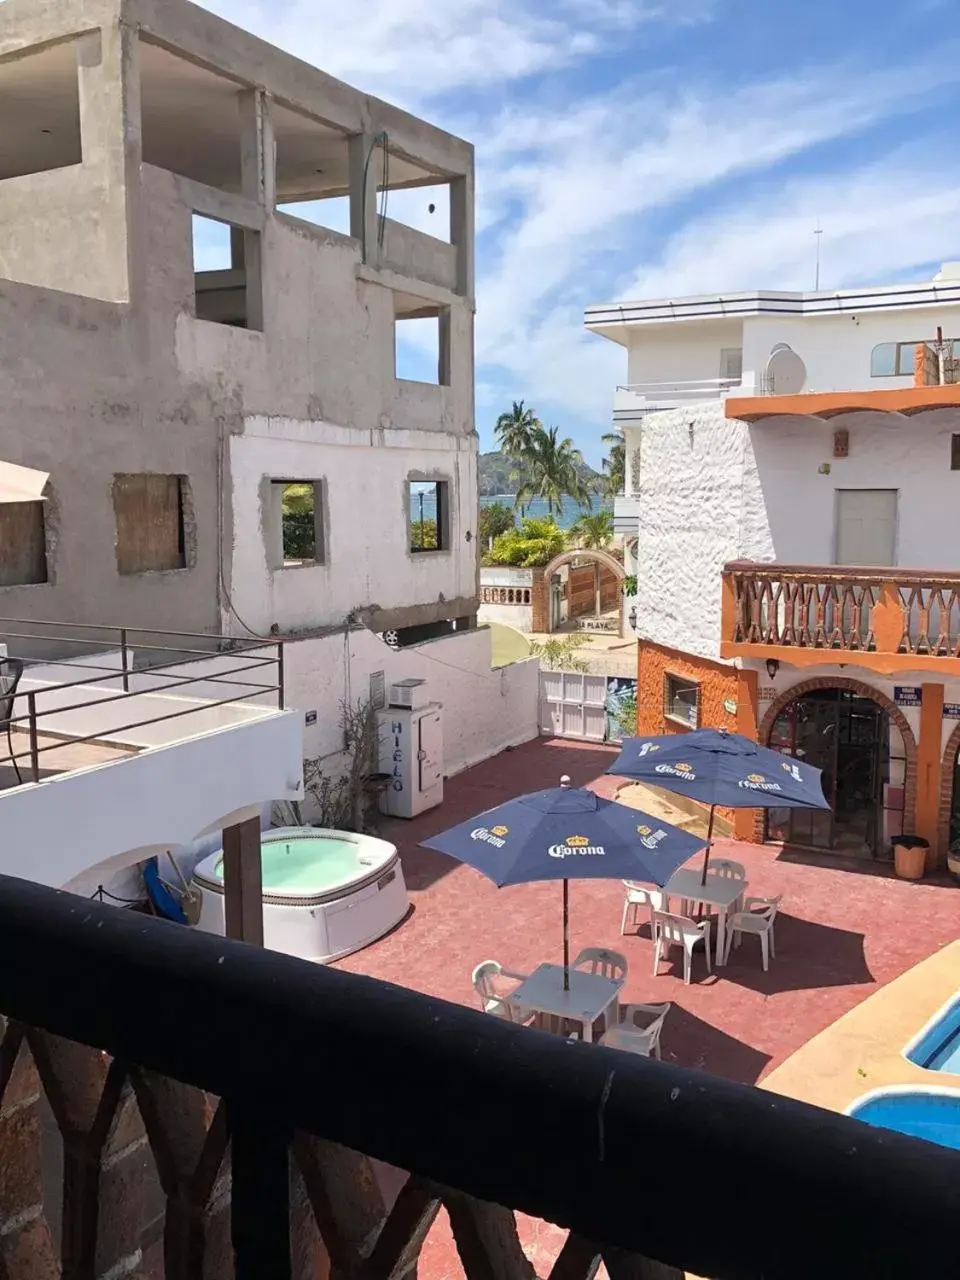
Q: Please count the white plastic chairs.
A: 7